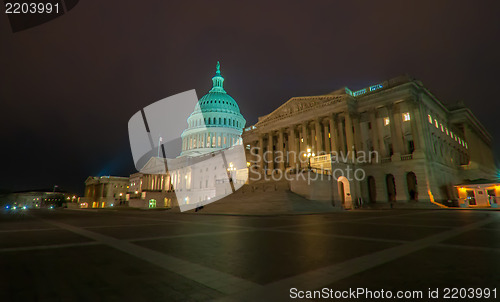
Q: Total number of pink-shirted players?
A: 0